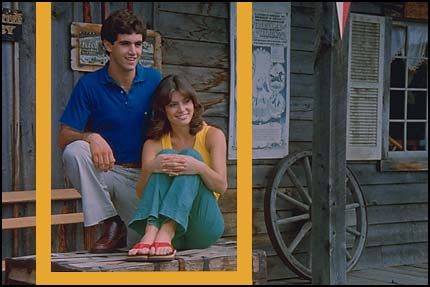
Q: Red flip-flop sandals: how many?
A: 2